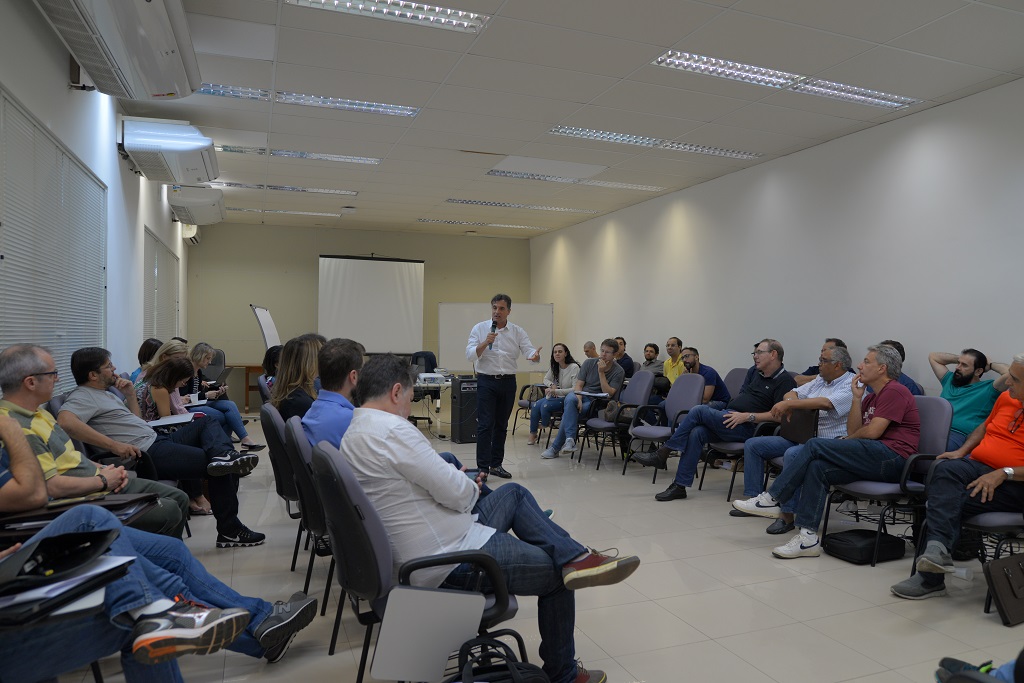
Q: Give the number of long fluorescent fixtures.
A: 10